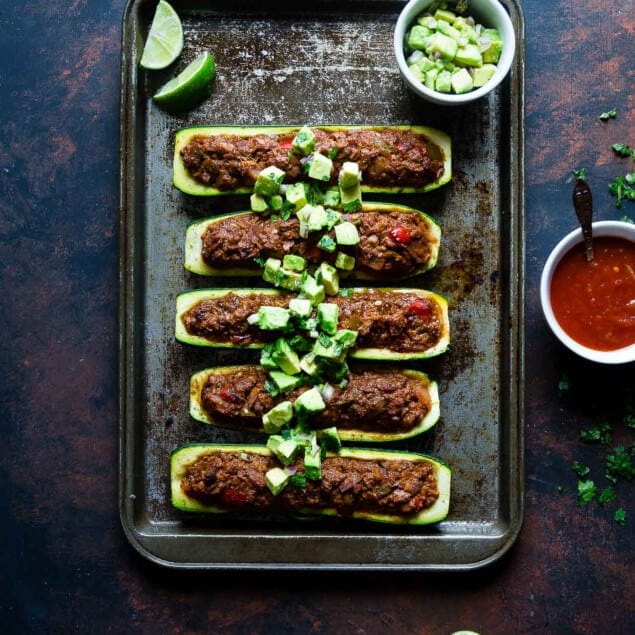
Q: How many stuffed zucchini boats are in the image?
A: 5